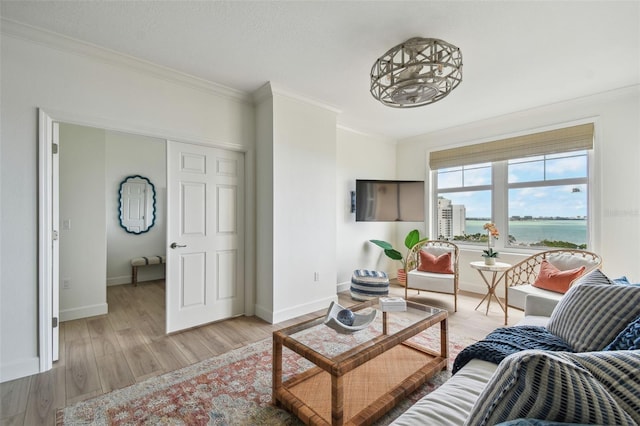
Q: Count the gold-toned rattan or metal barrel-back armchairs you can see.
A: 2